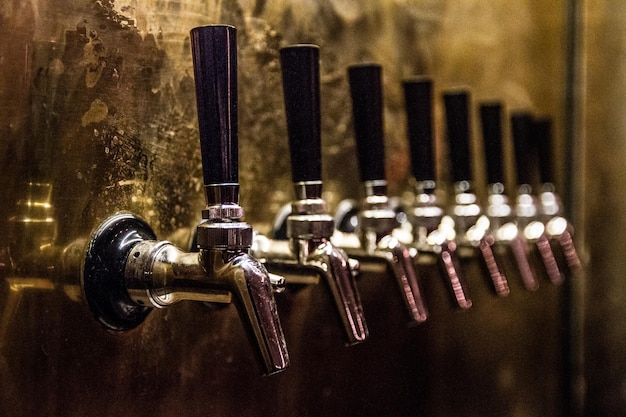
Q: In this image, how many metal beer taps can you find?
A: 8